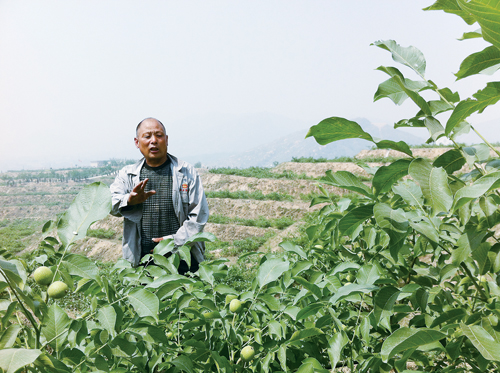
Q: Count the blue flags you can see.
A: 0